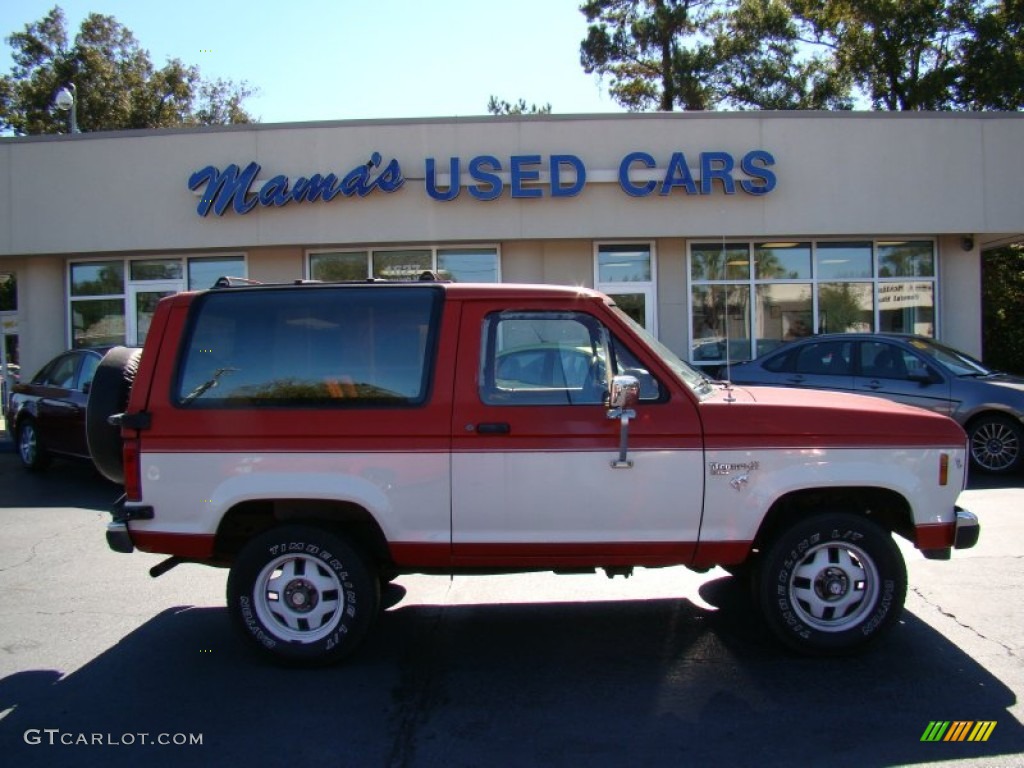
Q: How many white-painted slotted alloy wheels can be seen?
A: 2